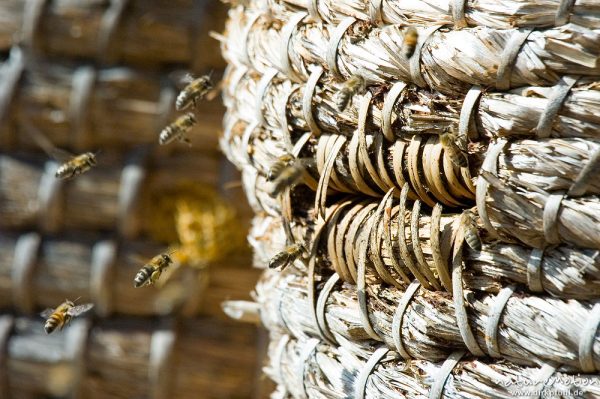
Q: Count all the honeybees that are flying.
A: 12